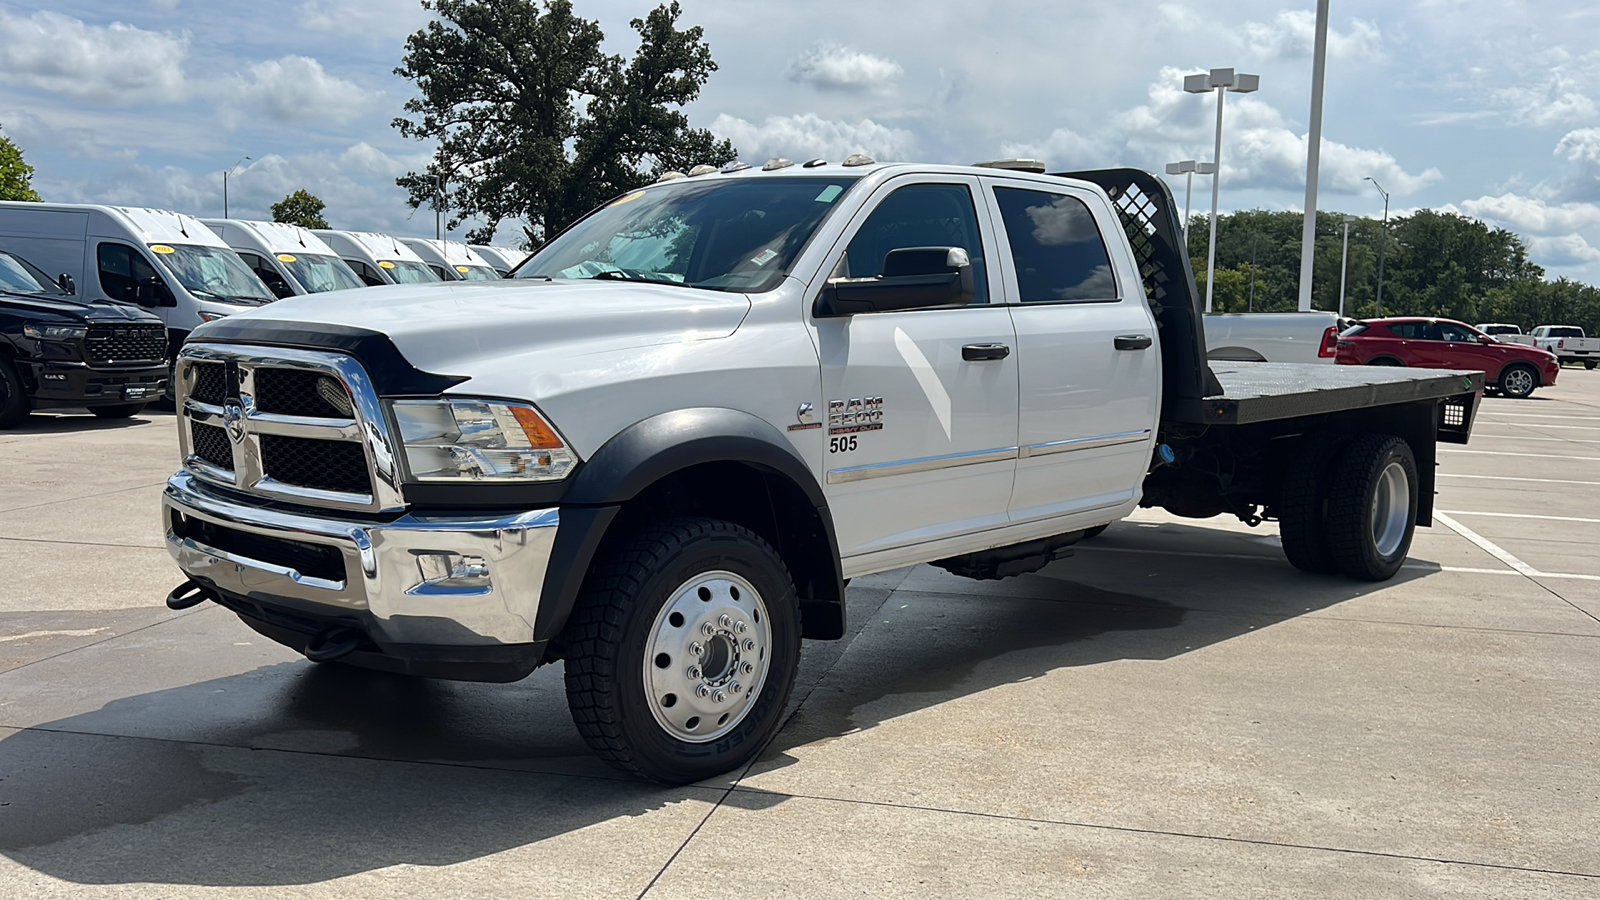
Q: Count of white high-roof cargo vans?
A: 5